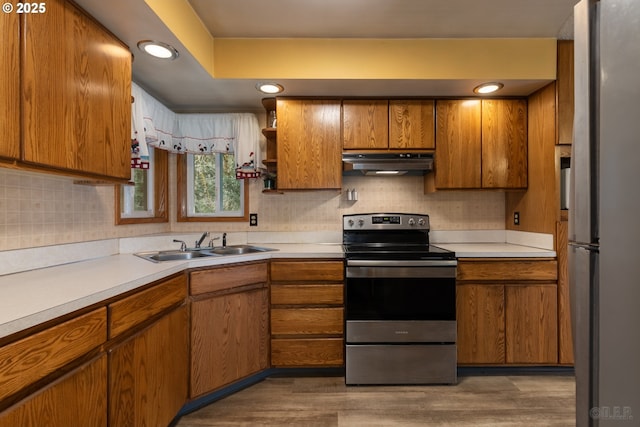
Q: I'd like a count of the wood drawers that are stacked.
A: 4